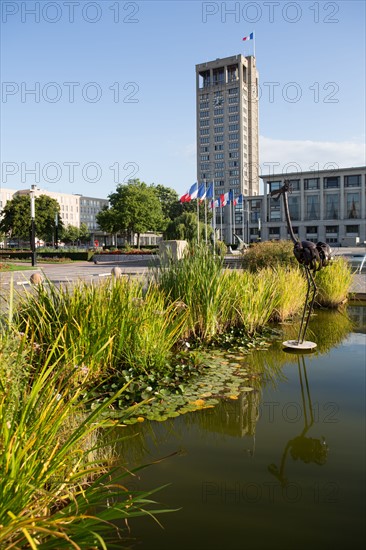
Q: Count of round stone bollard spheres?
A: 2